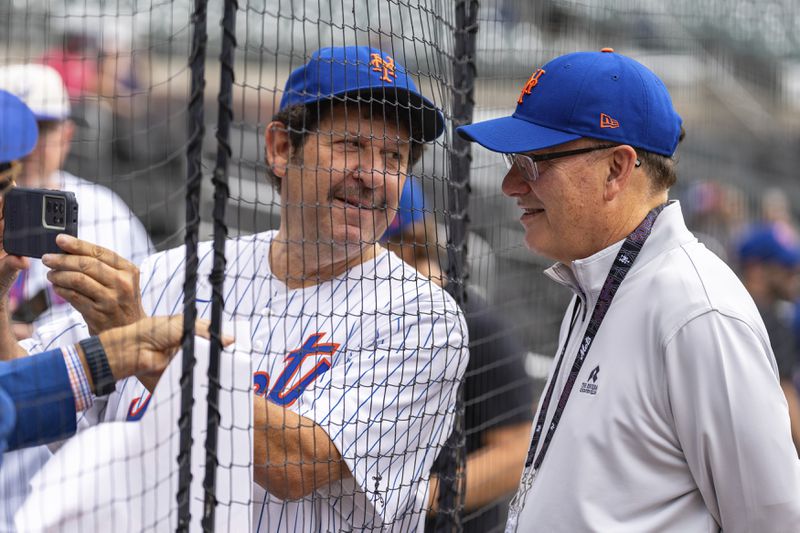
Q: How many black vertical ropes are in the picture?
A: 3